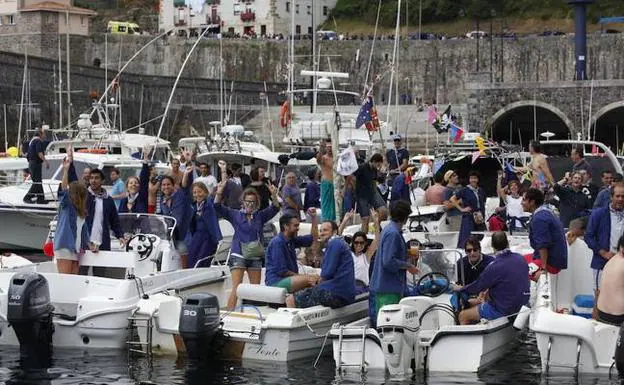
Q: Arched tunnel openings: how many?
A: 2